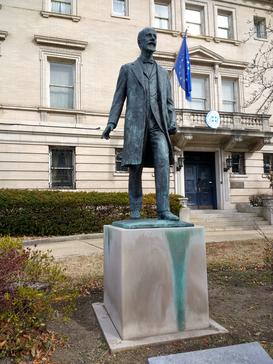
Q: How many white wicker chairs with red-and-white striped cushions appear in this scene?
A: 0